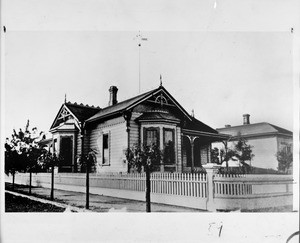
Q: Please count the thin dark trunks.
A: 5